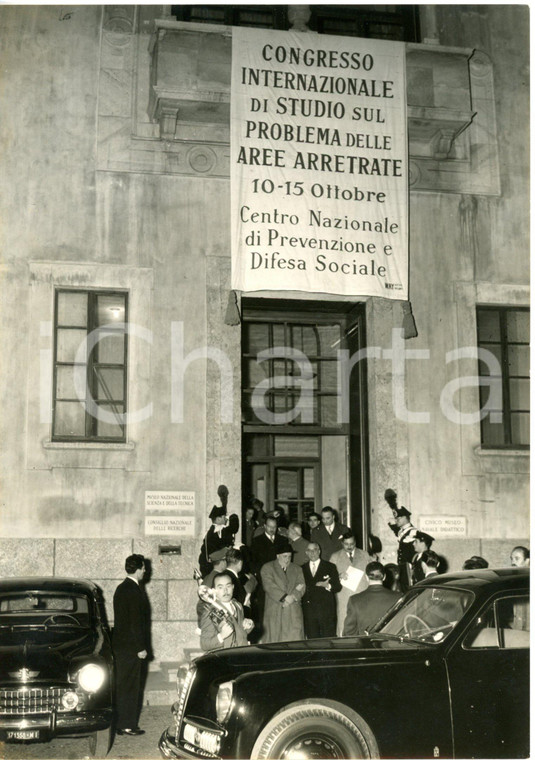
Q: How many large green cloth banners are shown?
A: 0